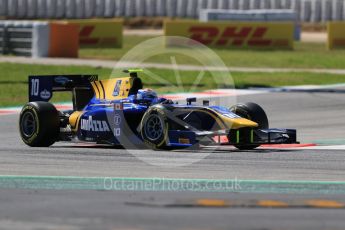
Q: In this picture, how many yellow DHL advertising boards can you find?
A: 3